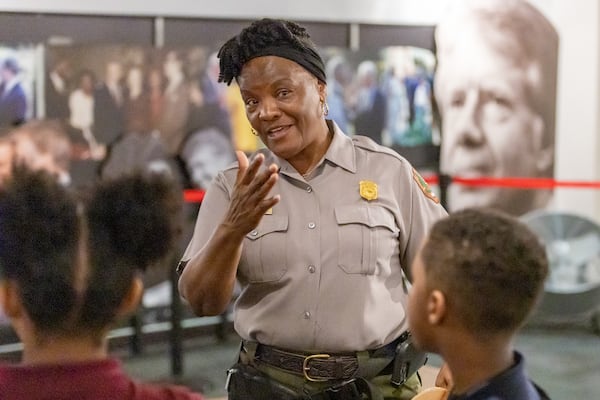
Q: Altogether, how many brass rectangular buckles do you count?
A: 1